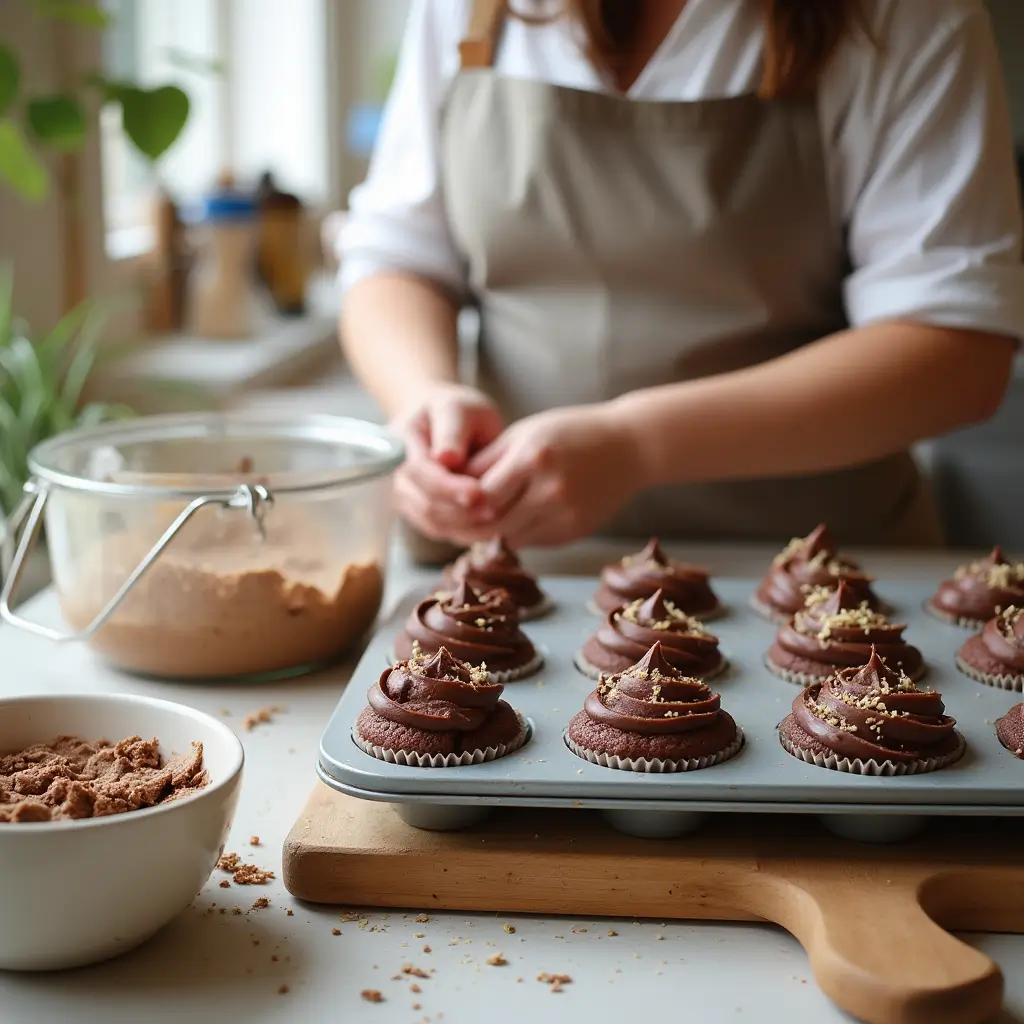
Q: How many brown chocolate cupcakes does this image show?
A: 12